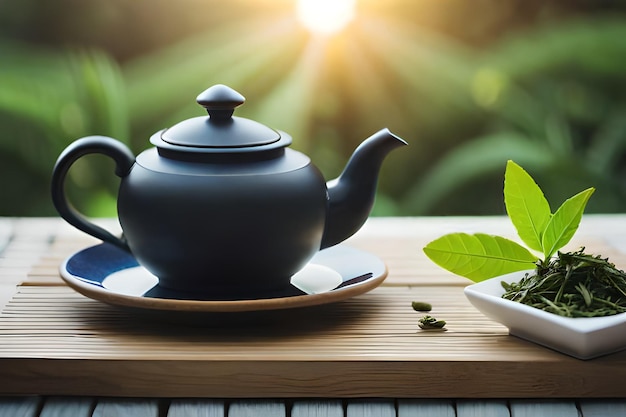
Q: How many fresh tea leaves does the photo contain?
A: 3